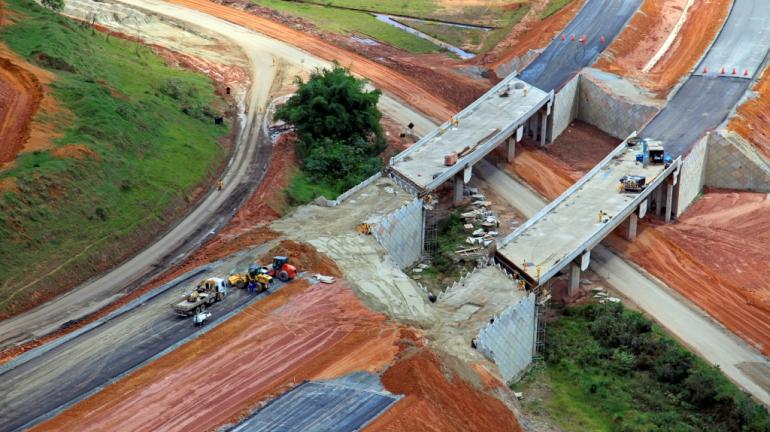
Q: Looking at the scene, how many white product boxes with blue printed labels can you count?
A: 0